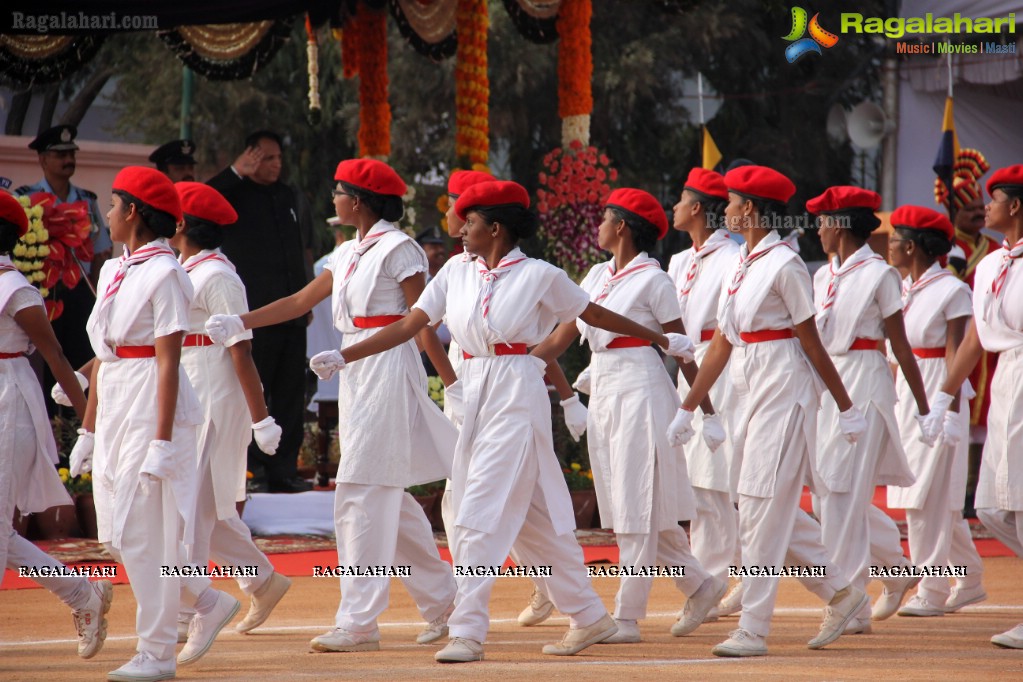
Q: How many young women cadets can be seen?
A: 12